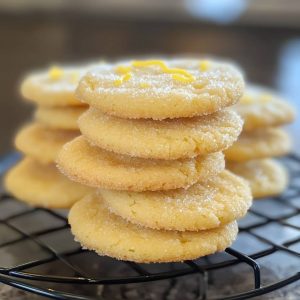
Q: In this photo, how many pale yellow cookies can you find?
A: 12